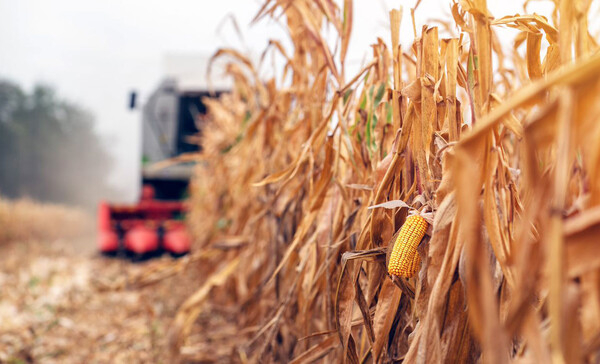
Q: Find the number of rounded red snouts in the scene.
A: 3